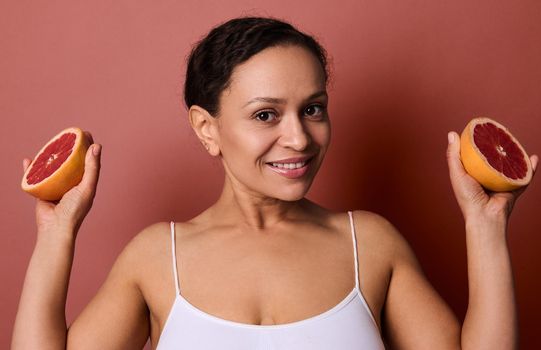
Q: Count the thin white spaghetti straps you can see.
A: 2